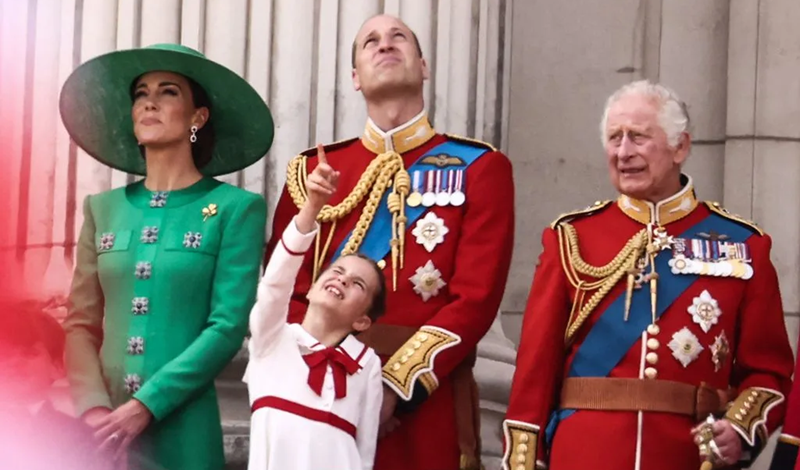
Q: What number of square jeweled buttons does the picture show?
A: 8